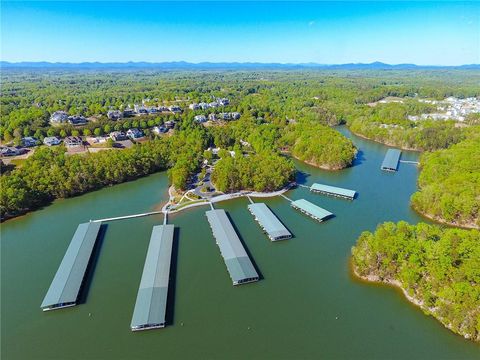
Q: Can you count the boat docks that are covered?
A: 7